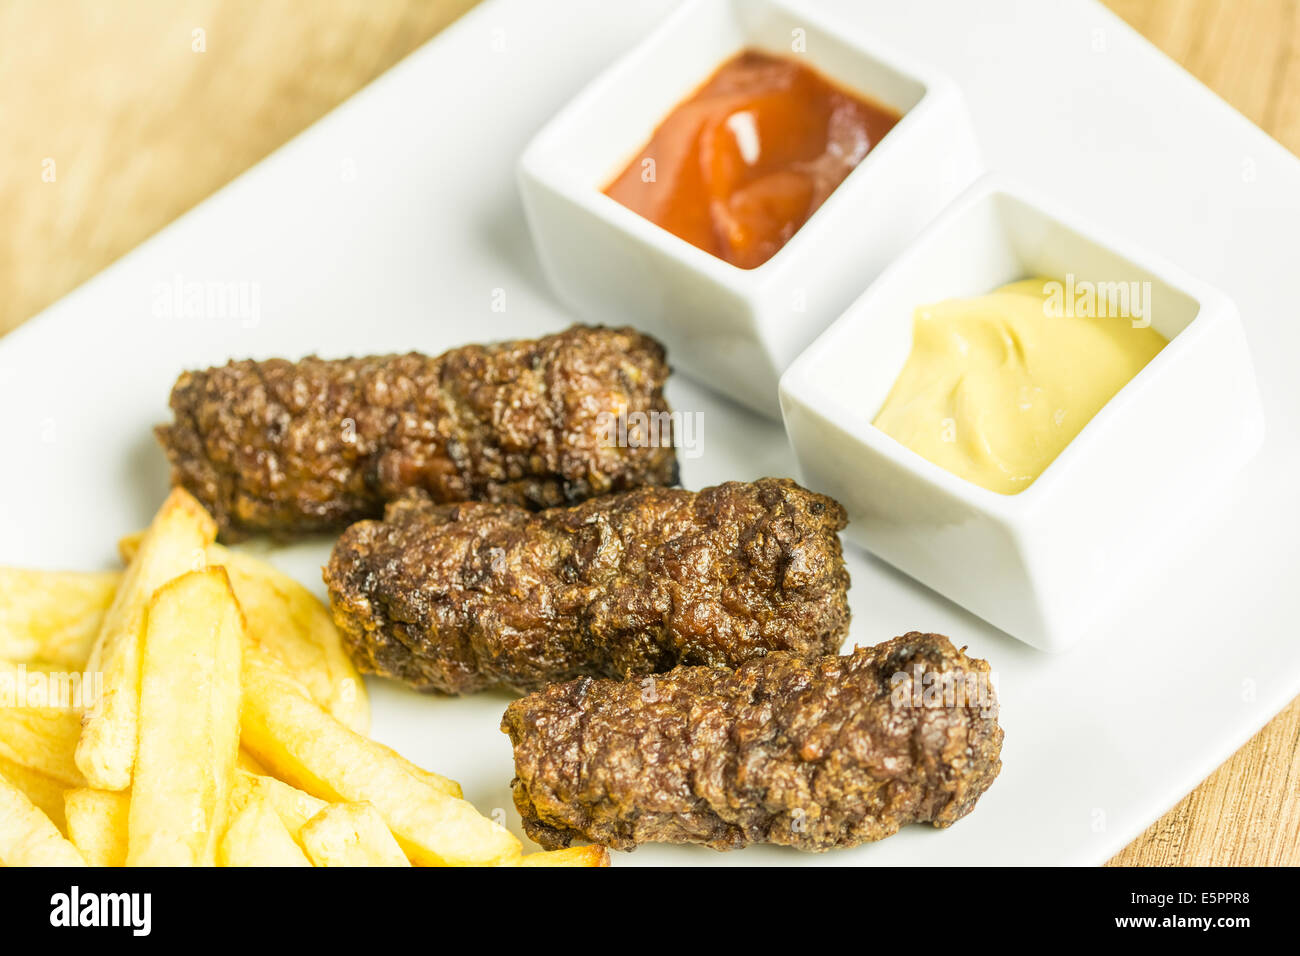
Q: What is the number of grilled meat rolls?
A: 3